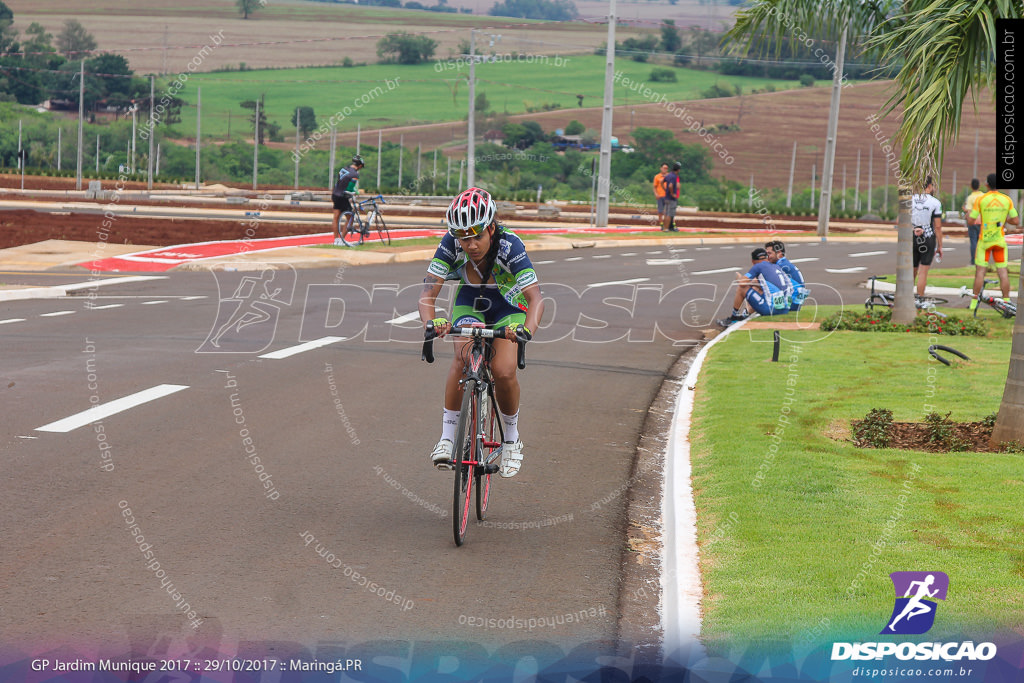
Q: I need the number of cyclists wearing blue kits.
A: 2